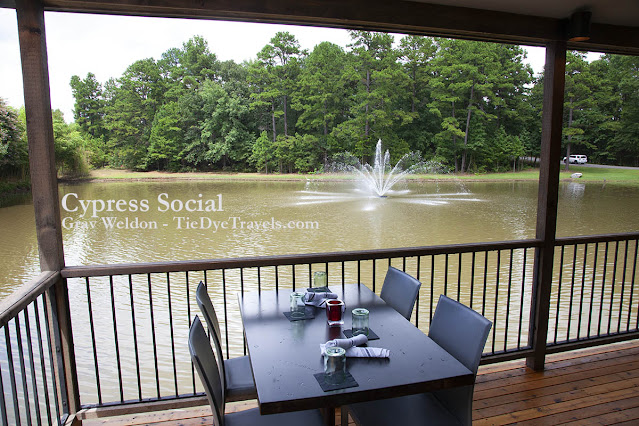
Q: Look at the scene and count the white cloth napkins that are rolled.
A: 4